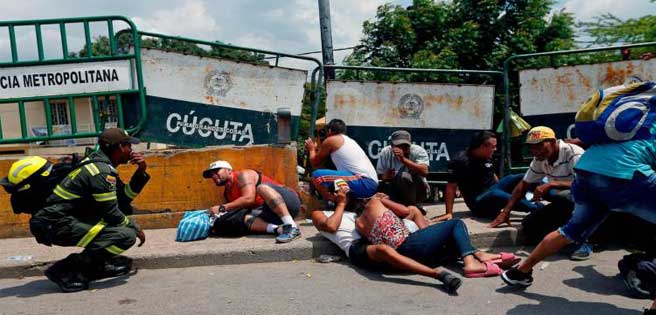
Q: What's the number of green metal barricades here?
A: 4